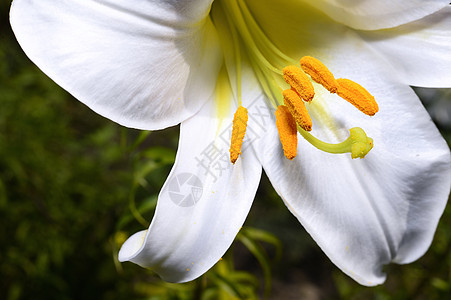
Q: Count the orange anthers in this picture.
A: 6